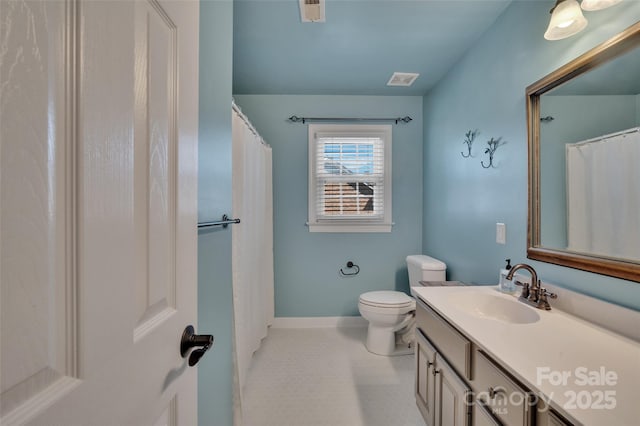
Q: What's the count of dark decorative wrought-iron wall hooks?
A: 2